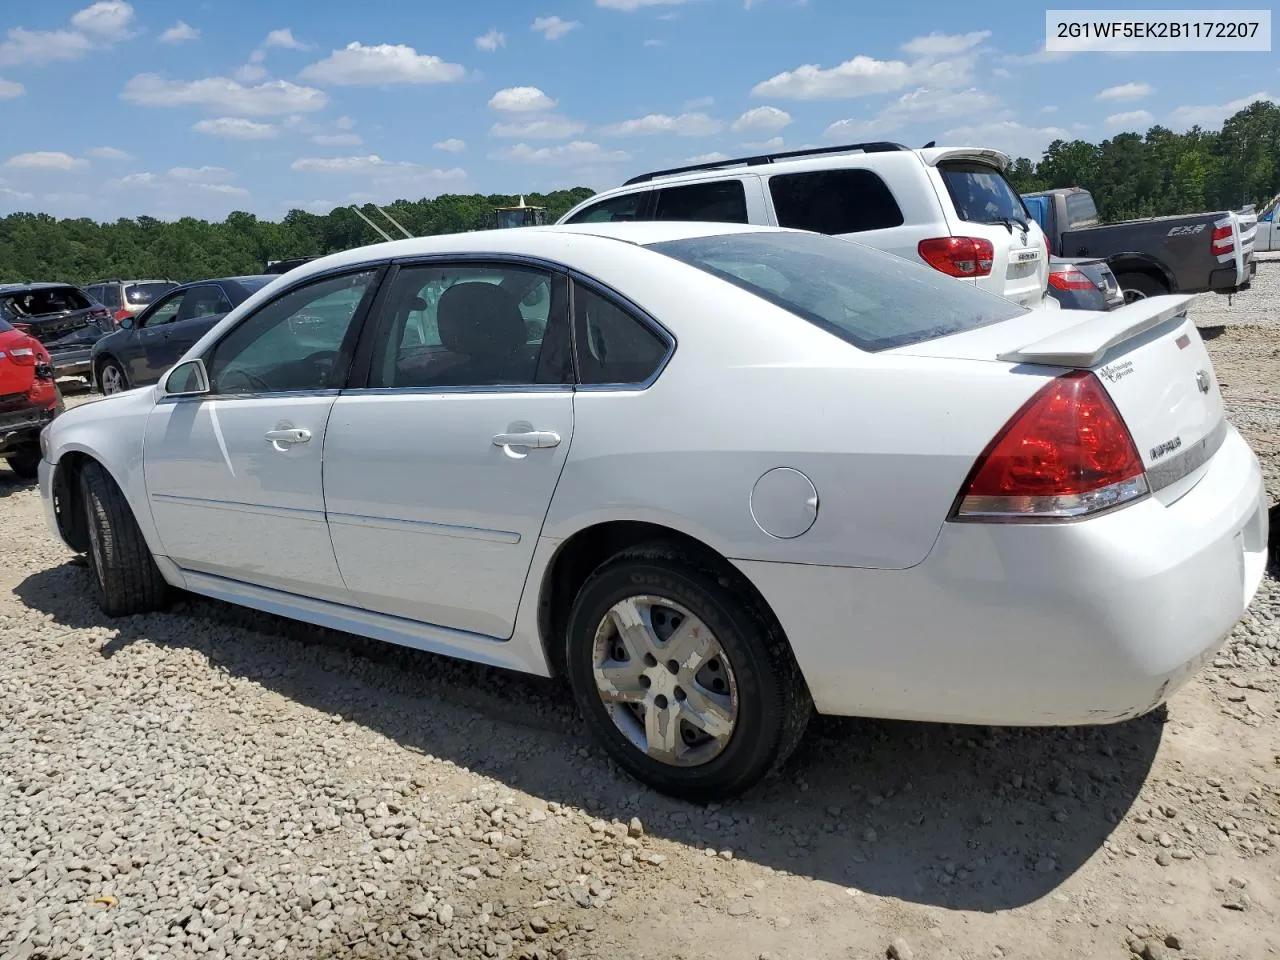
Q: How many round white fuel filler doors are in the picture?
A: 1